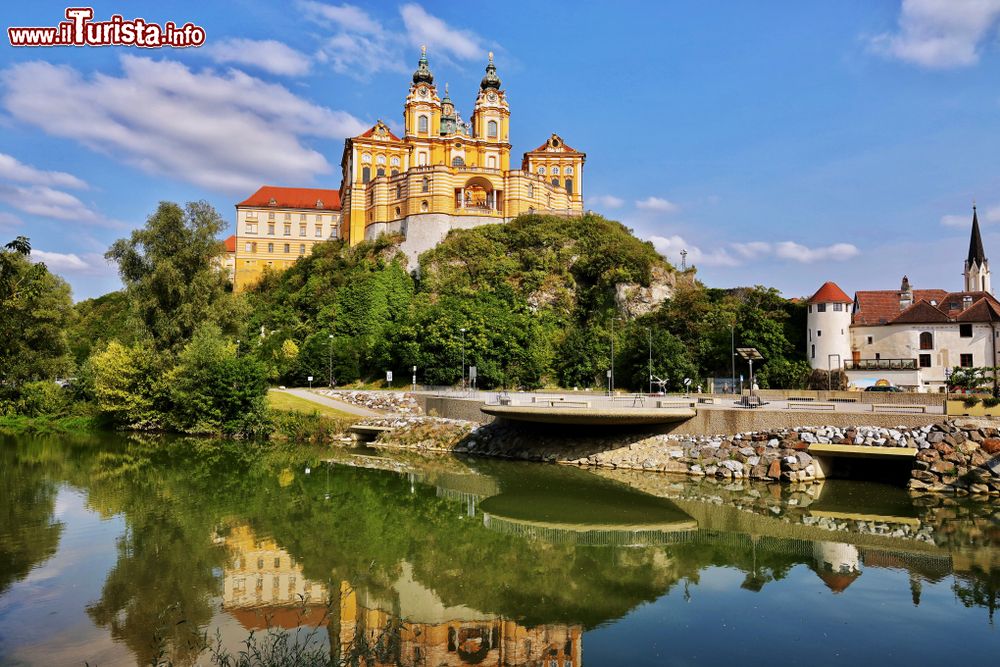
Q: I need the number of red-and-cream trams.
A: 0